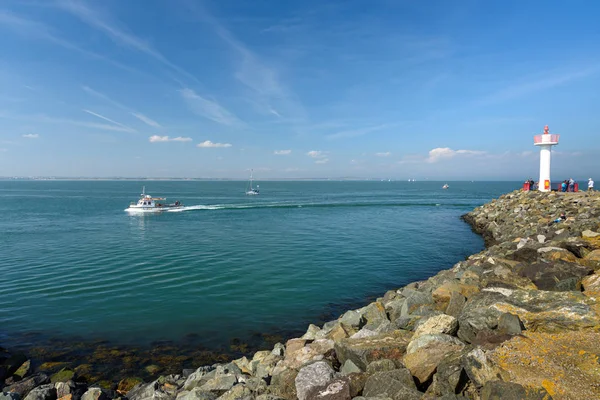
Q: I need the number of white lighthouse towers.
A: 1